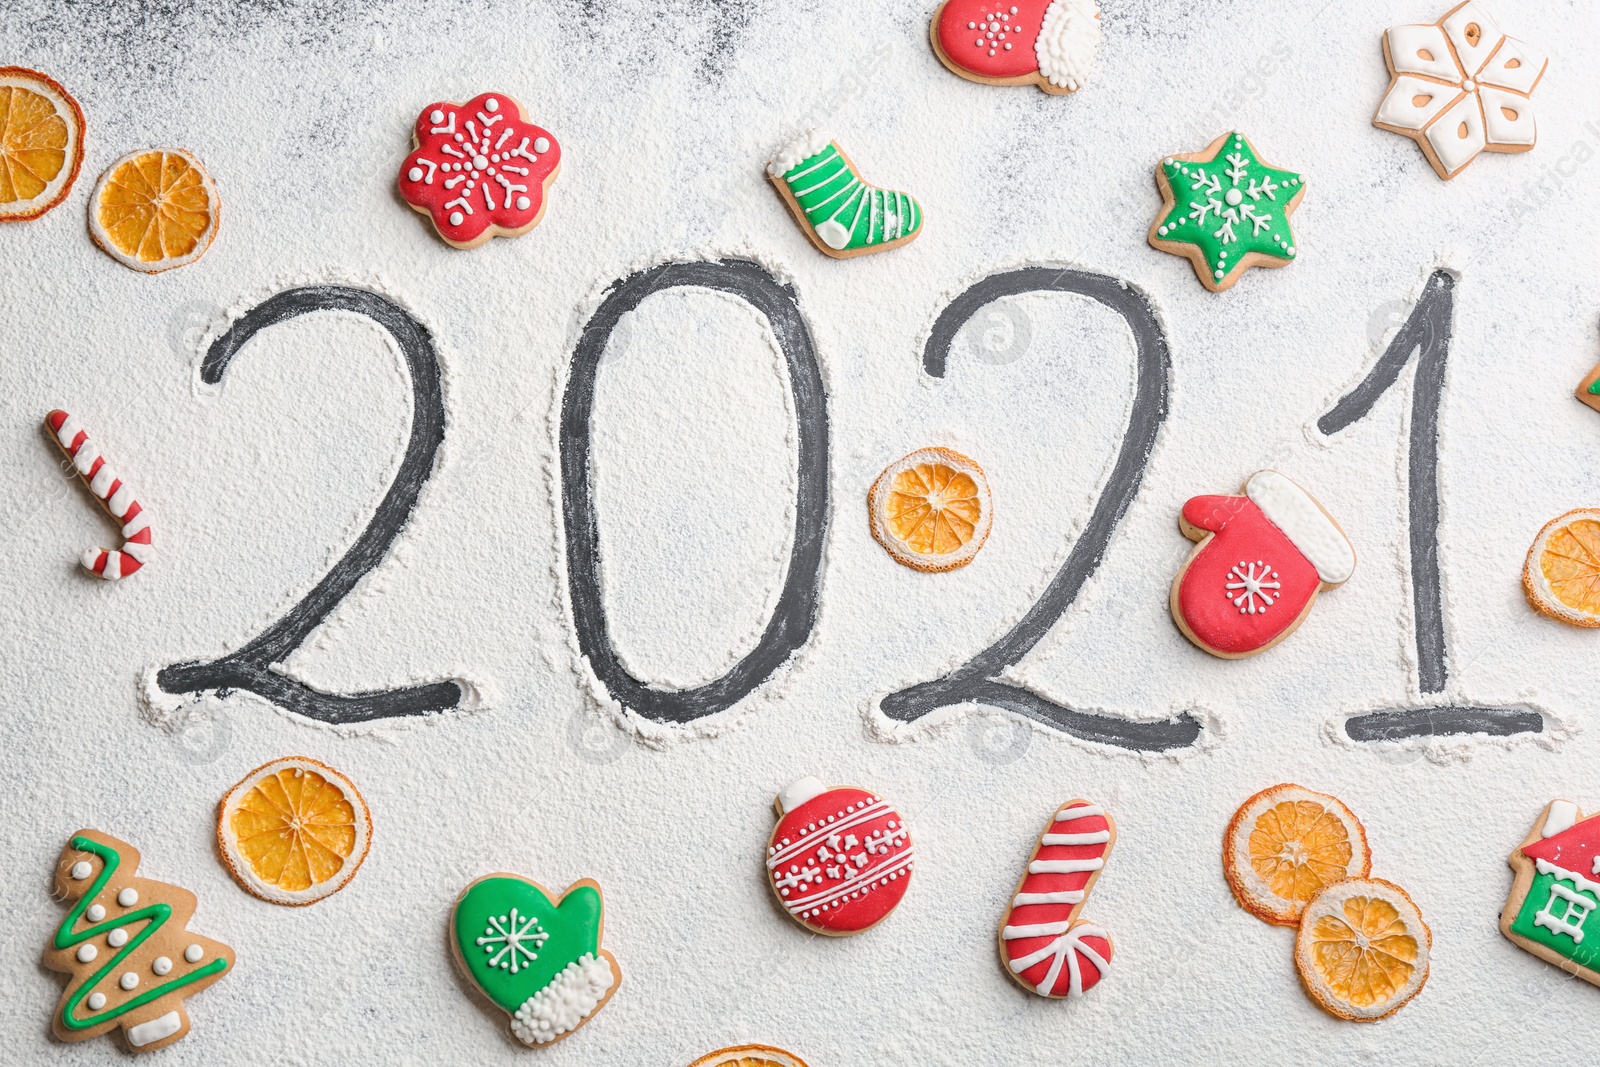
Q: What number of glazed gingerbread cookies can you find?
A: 13